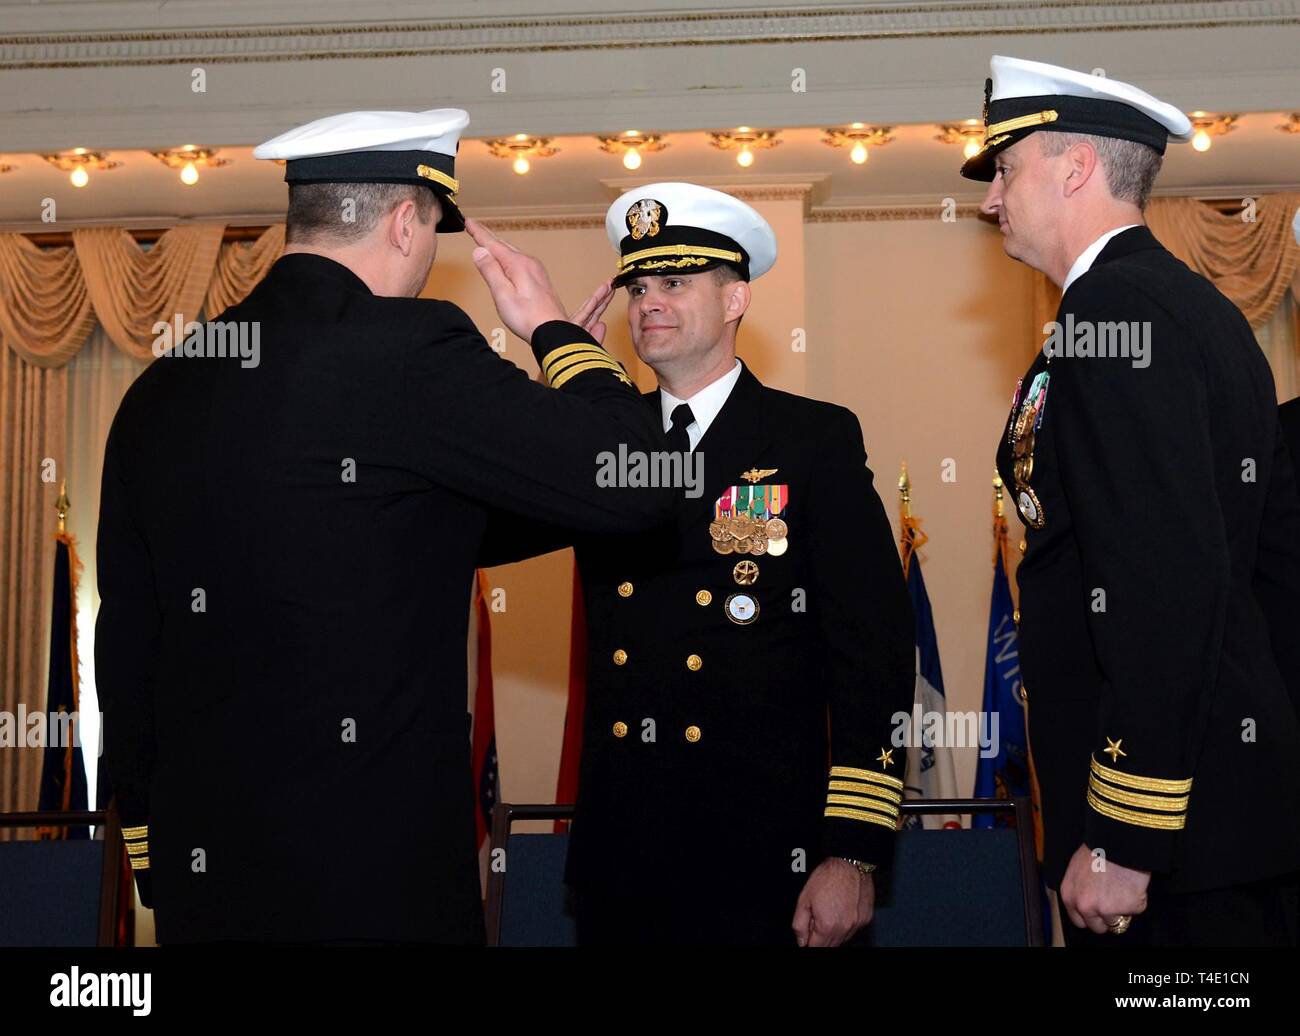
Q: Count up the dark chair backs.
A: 3